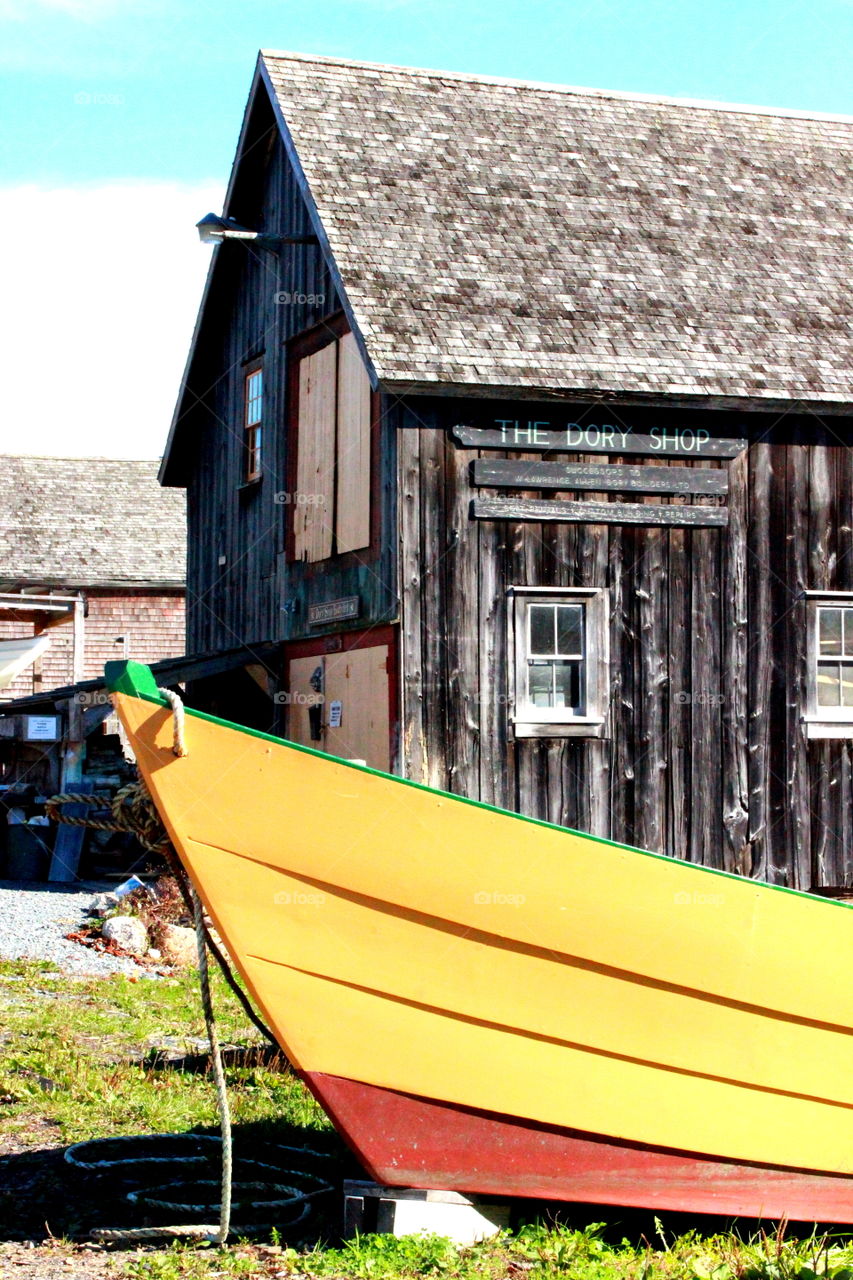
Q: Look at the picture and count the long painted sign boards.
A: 3